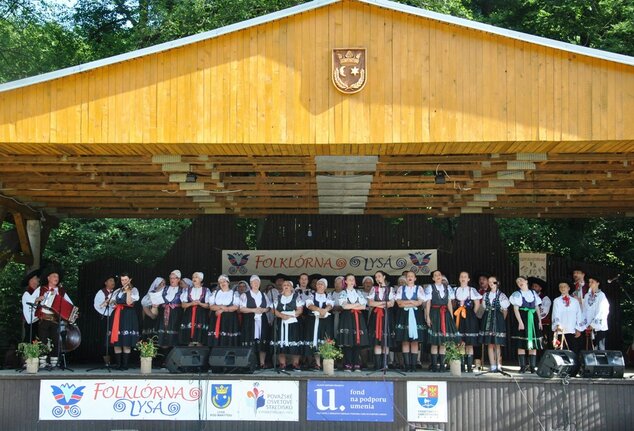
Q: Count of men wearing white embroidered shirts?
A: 2